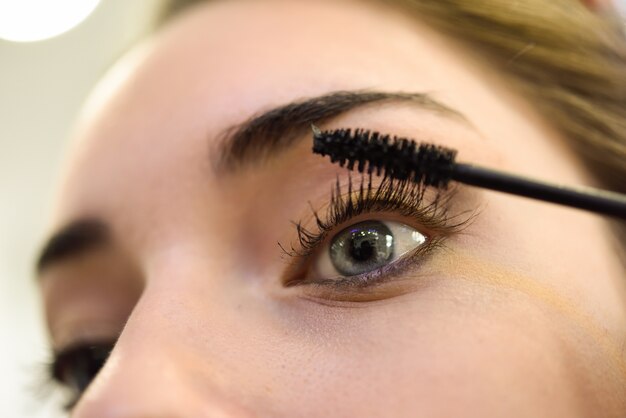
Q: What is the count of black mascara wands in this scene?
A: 1